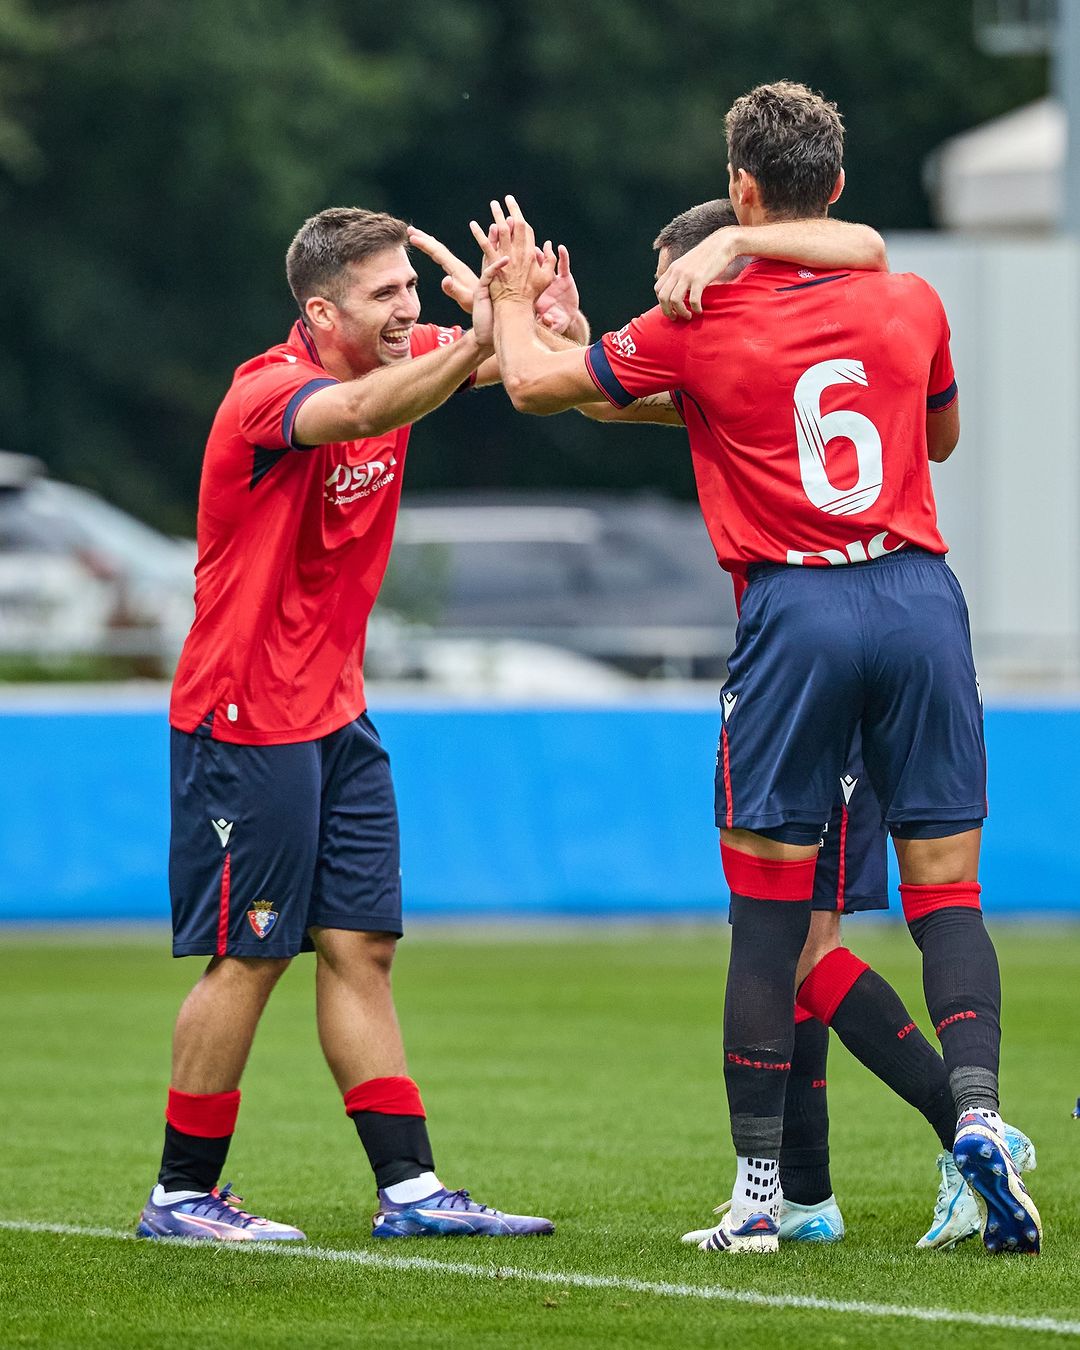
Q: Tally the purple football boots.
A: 2